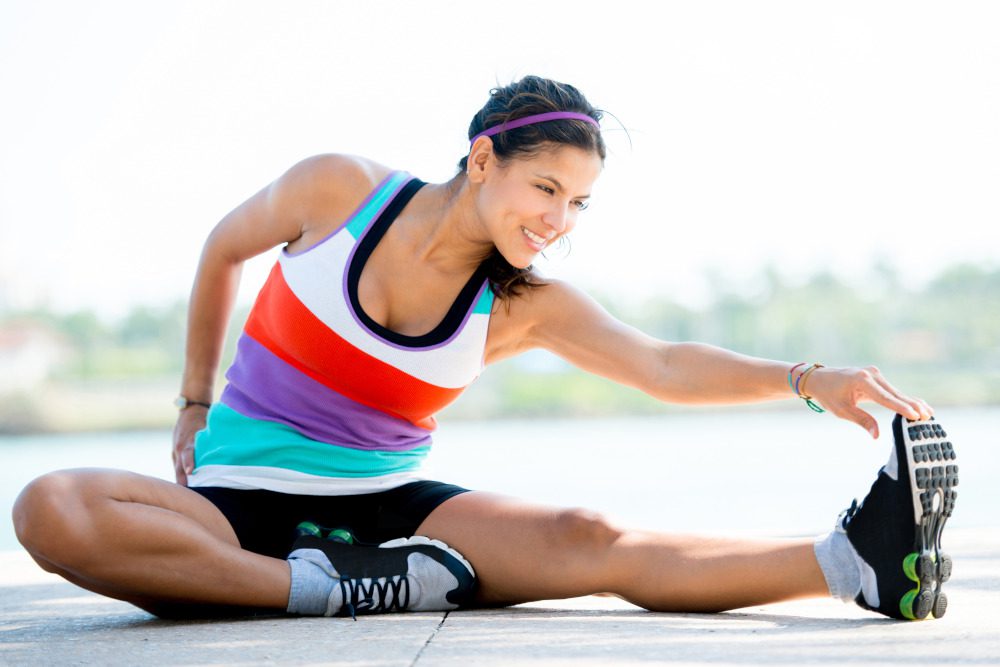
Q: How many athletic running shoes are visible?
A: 2